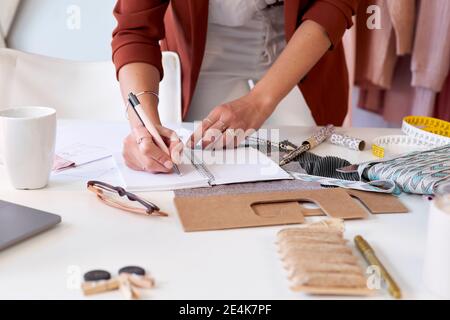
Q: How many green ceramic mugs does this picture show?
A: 0